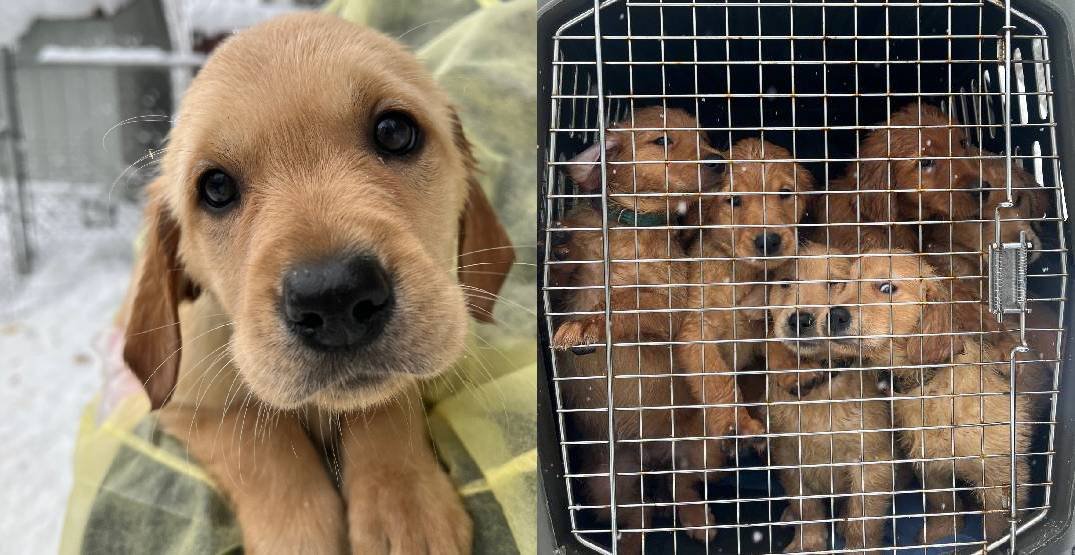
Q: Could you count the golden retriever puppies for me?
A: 7